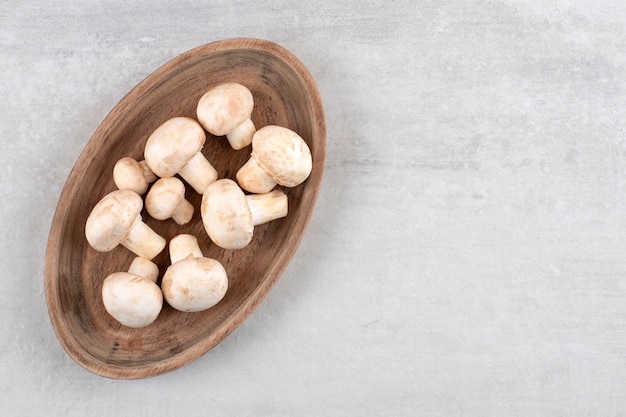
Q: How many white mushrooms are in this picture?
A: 9